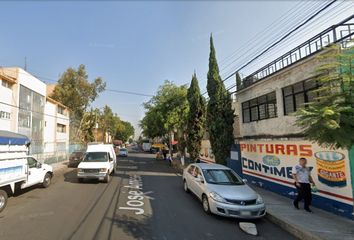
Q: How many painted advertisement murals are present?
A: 1